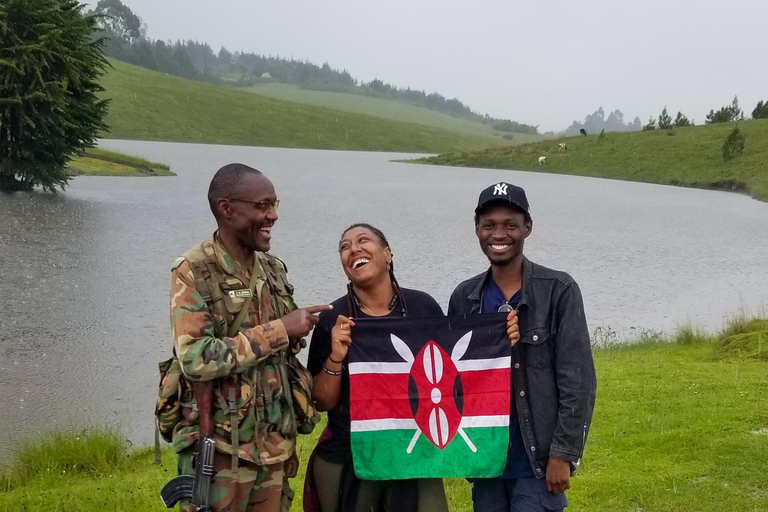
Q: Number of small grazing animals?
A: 3